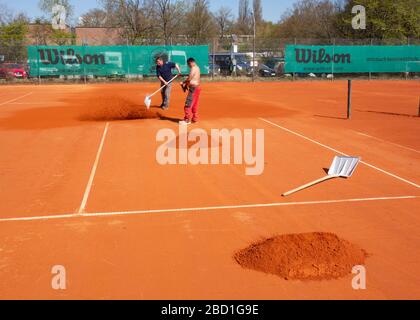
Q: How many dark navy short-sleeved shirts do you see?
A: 1